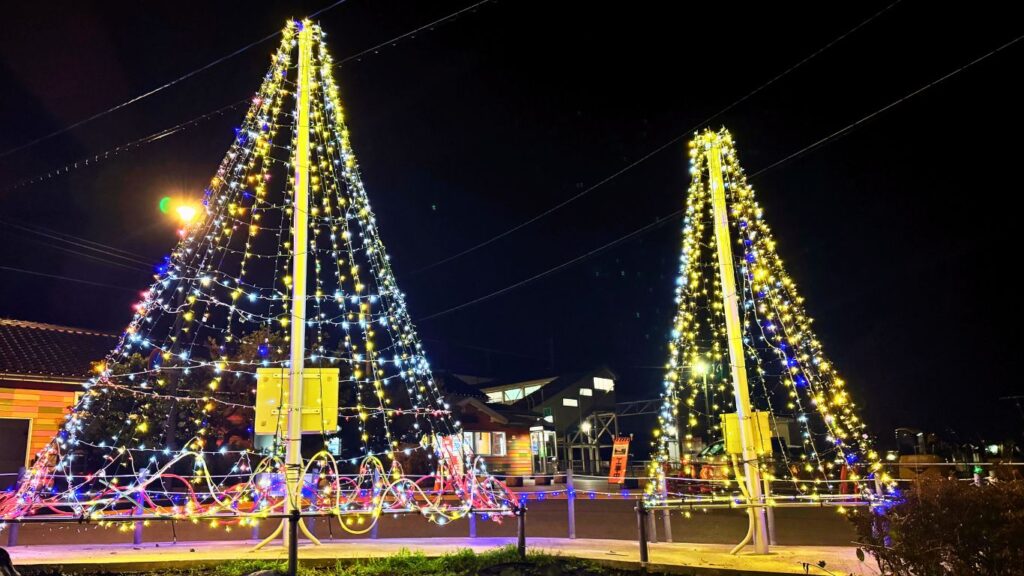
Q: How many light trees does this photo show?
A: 2